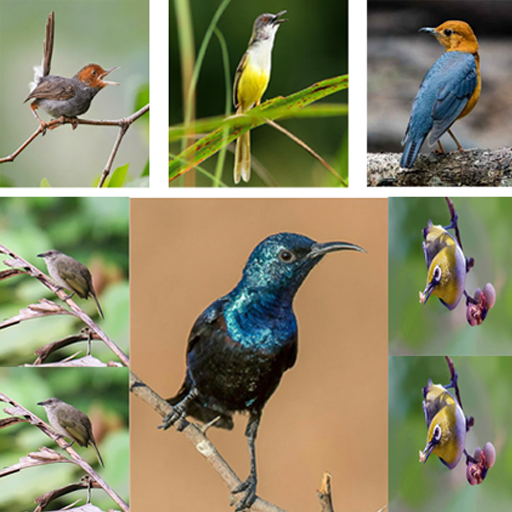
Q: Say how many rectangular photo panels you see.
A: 8